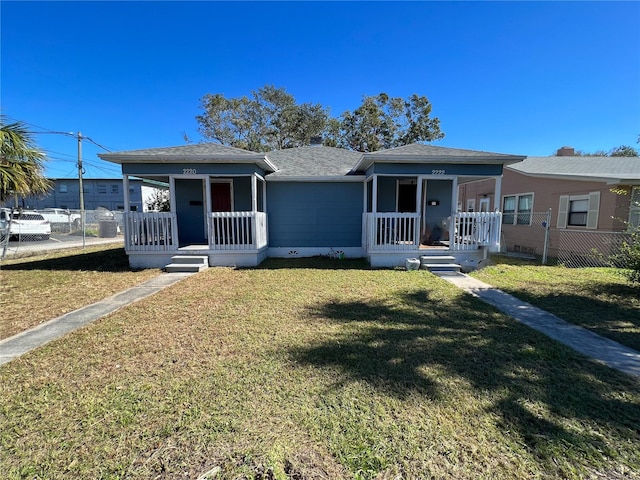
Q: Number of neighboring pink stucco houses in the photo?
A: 1